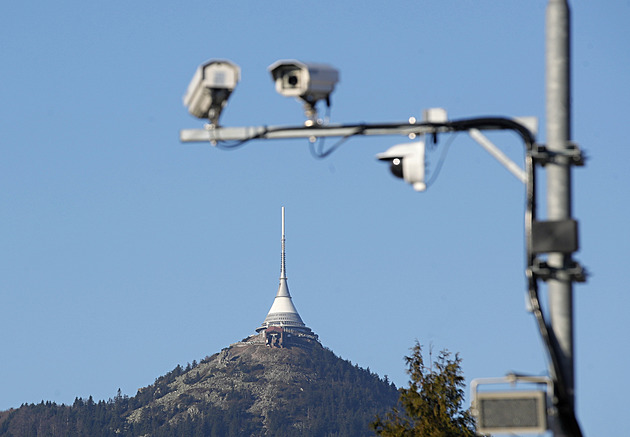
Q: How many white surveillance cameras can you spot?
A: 3